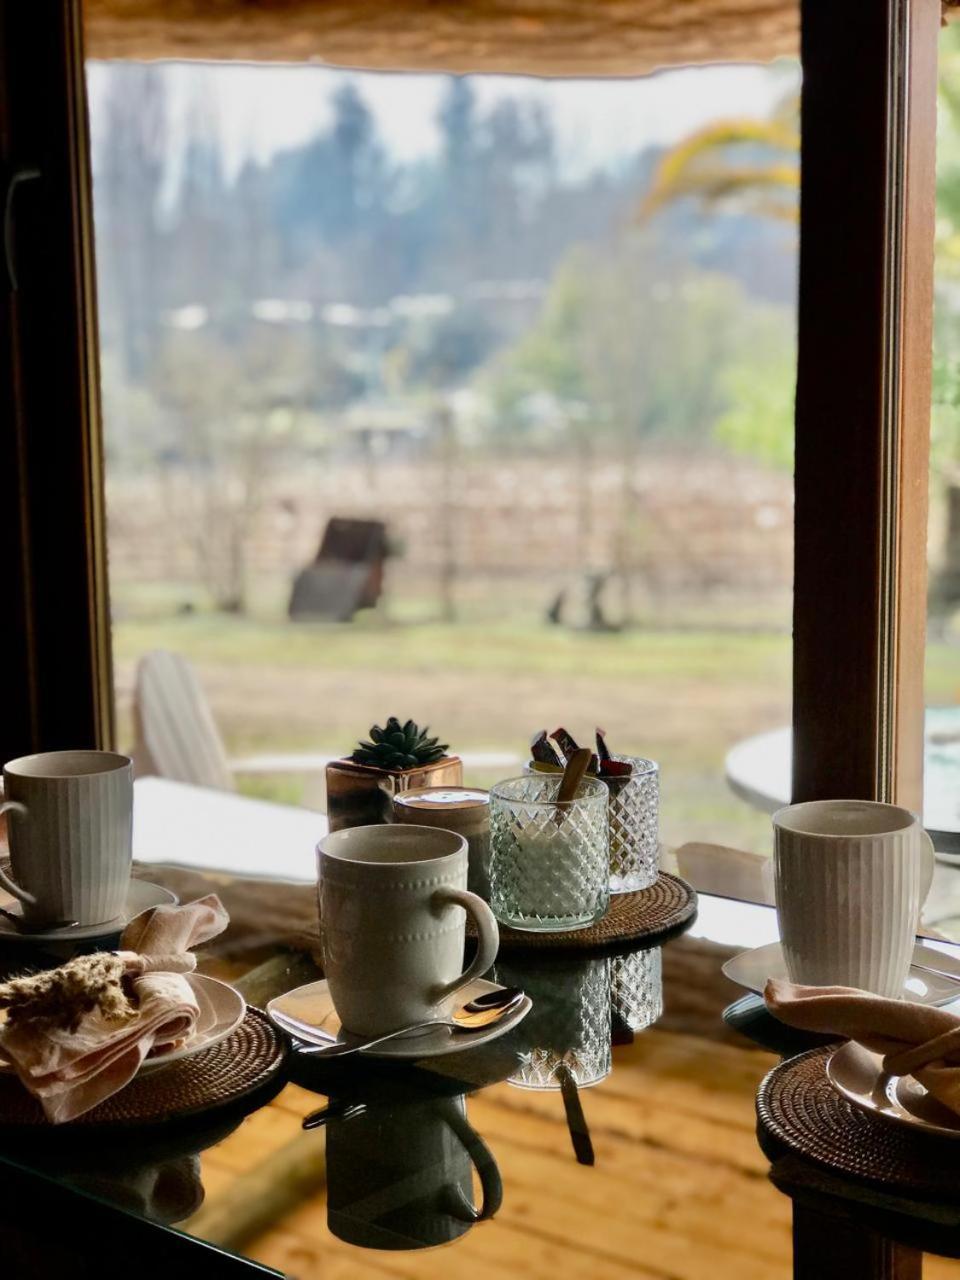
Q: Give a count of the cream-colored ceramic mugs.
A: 3